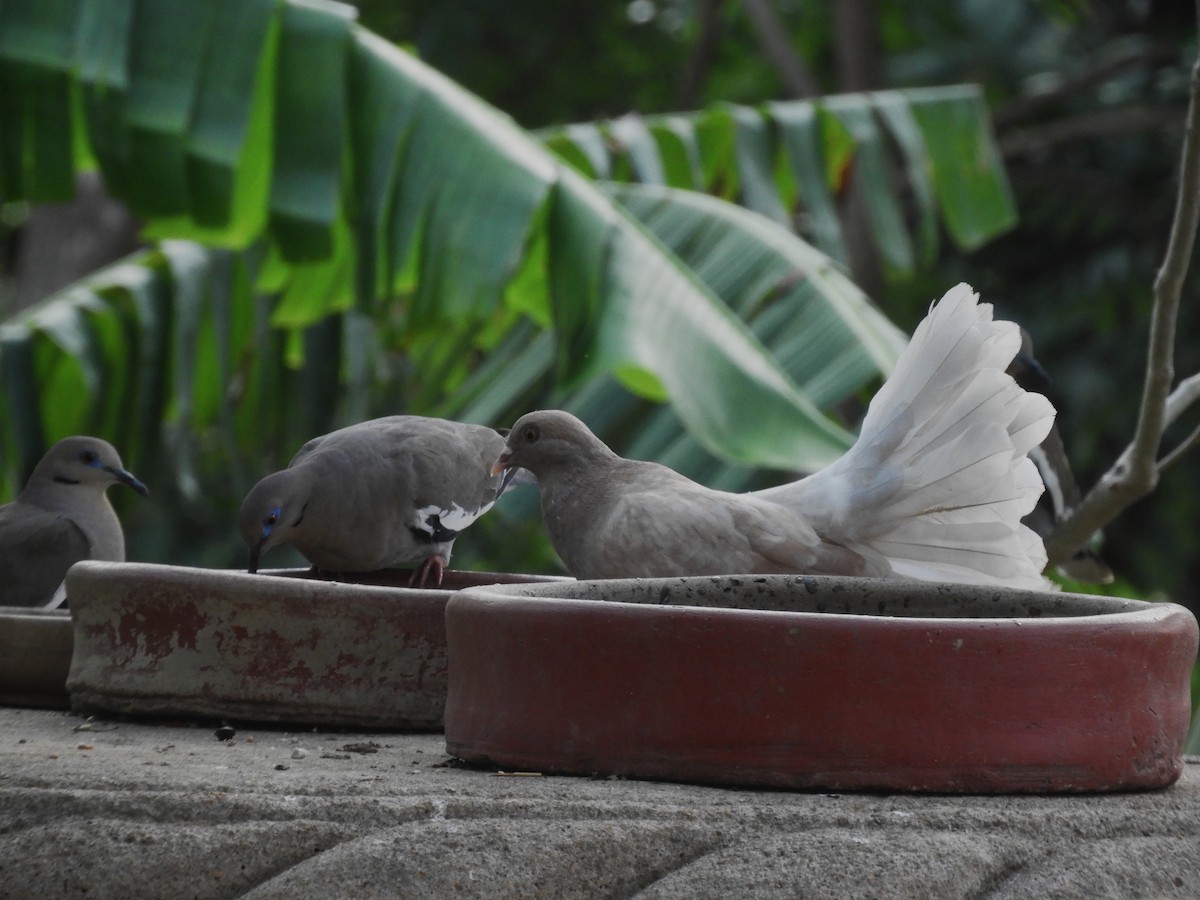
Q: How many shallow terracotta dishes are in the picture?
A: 3